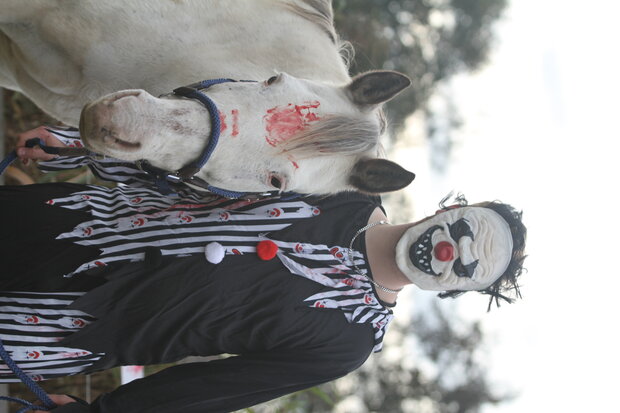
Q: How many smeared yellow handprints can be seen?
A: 0